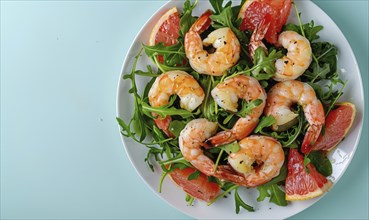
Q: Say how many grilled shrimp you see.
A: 7